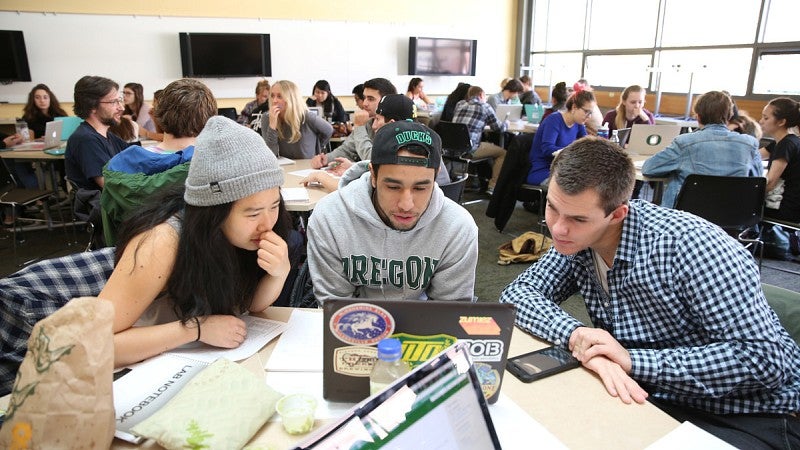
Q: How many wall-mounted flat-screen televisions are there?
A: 3